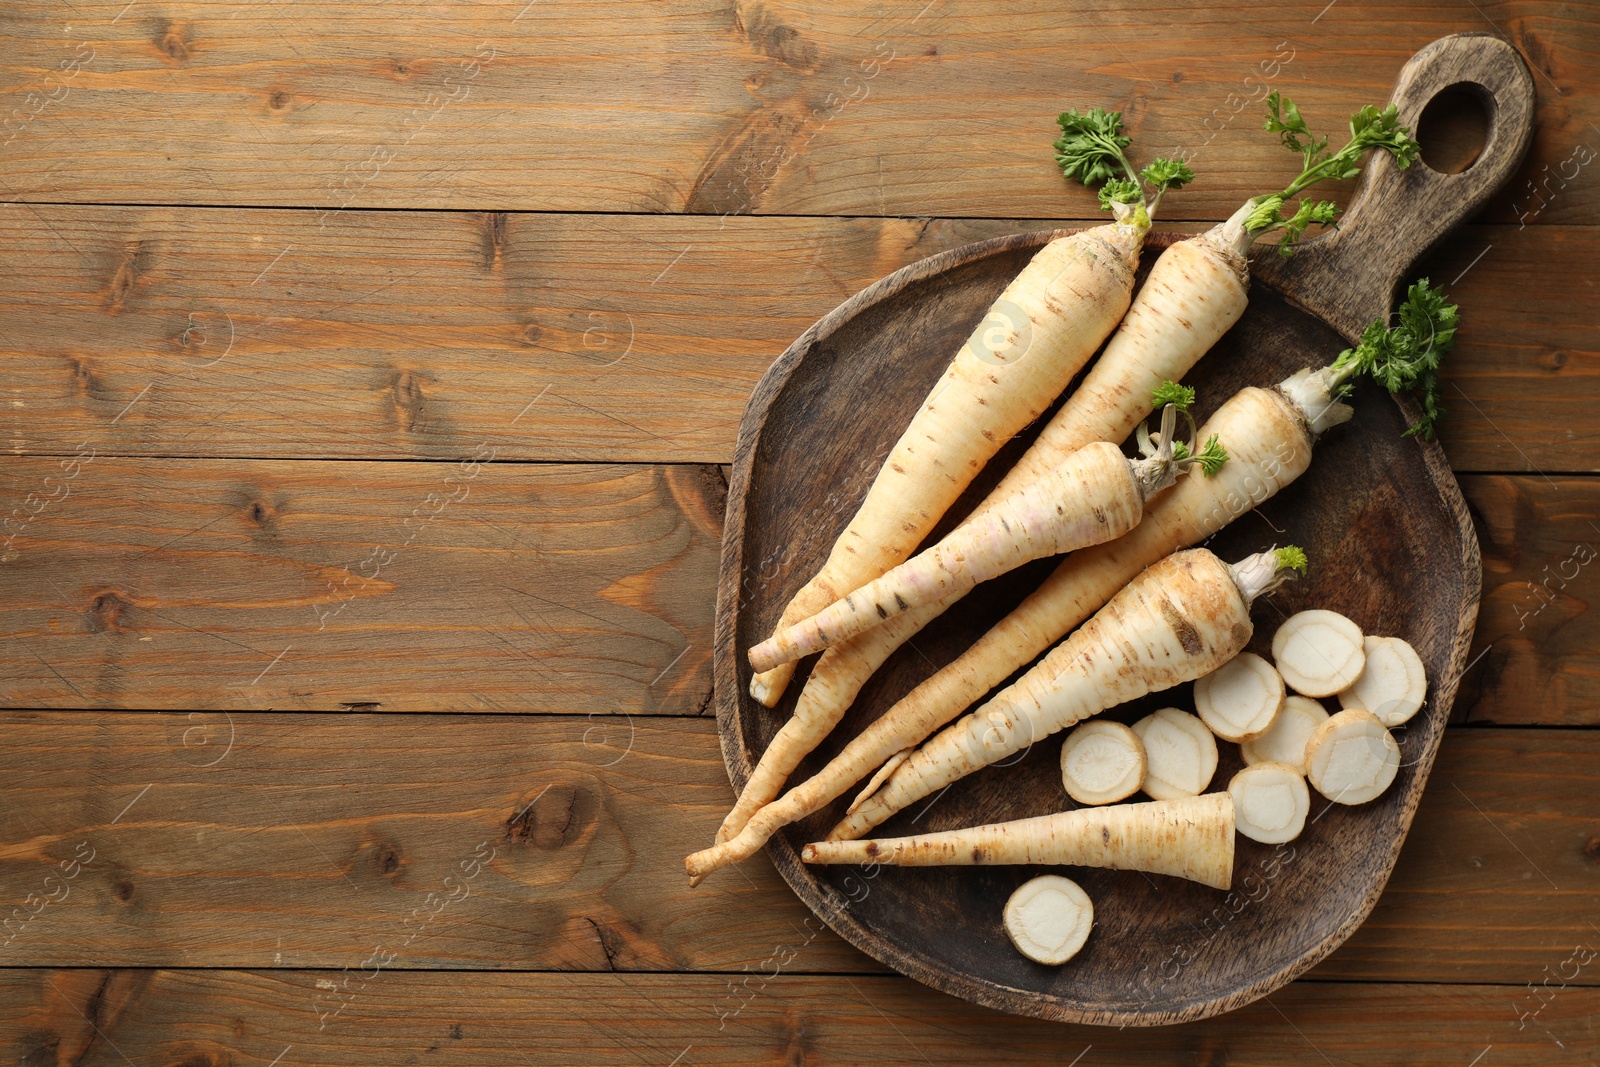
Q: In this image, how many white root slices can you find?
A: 9